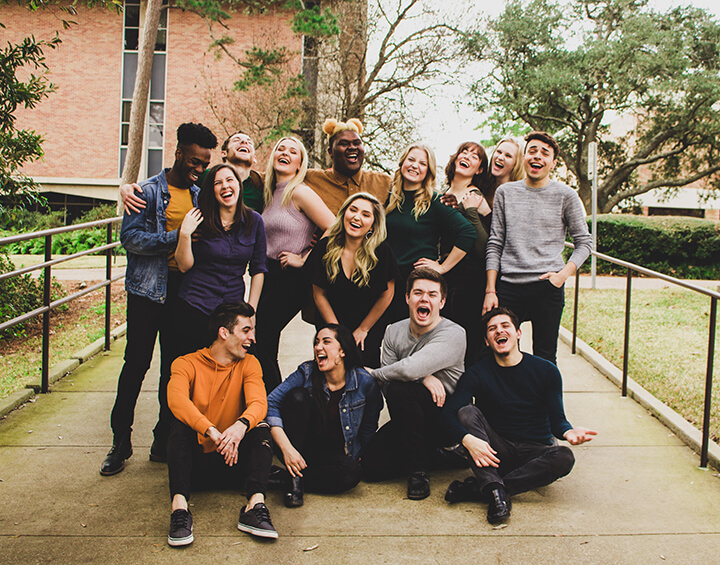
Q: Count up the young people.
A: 14